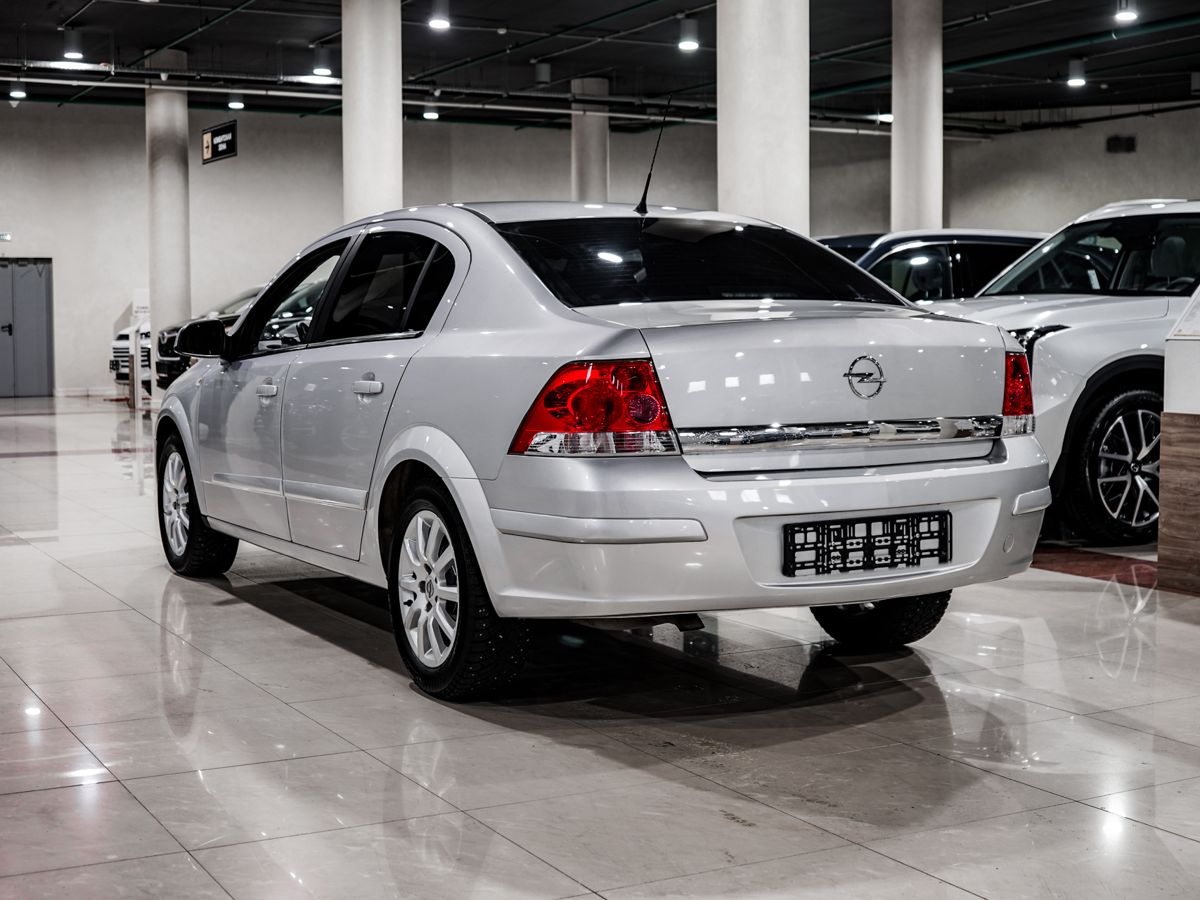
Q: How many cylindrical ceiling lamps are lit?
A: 9